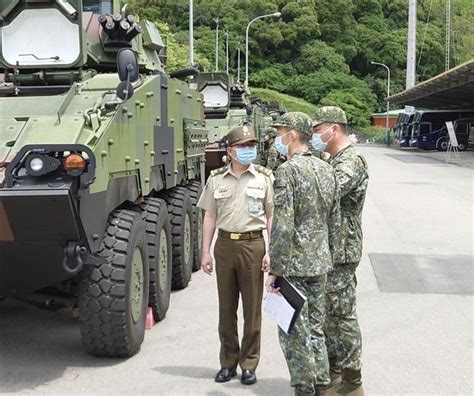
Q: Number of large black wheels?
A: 4